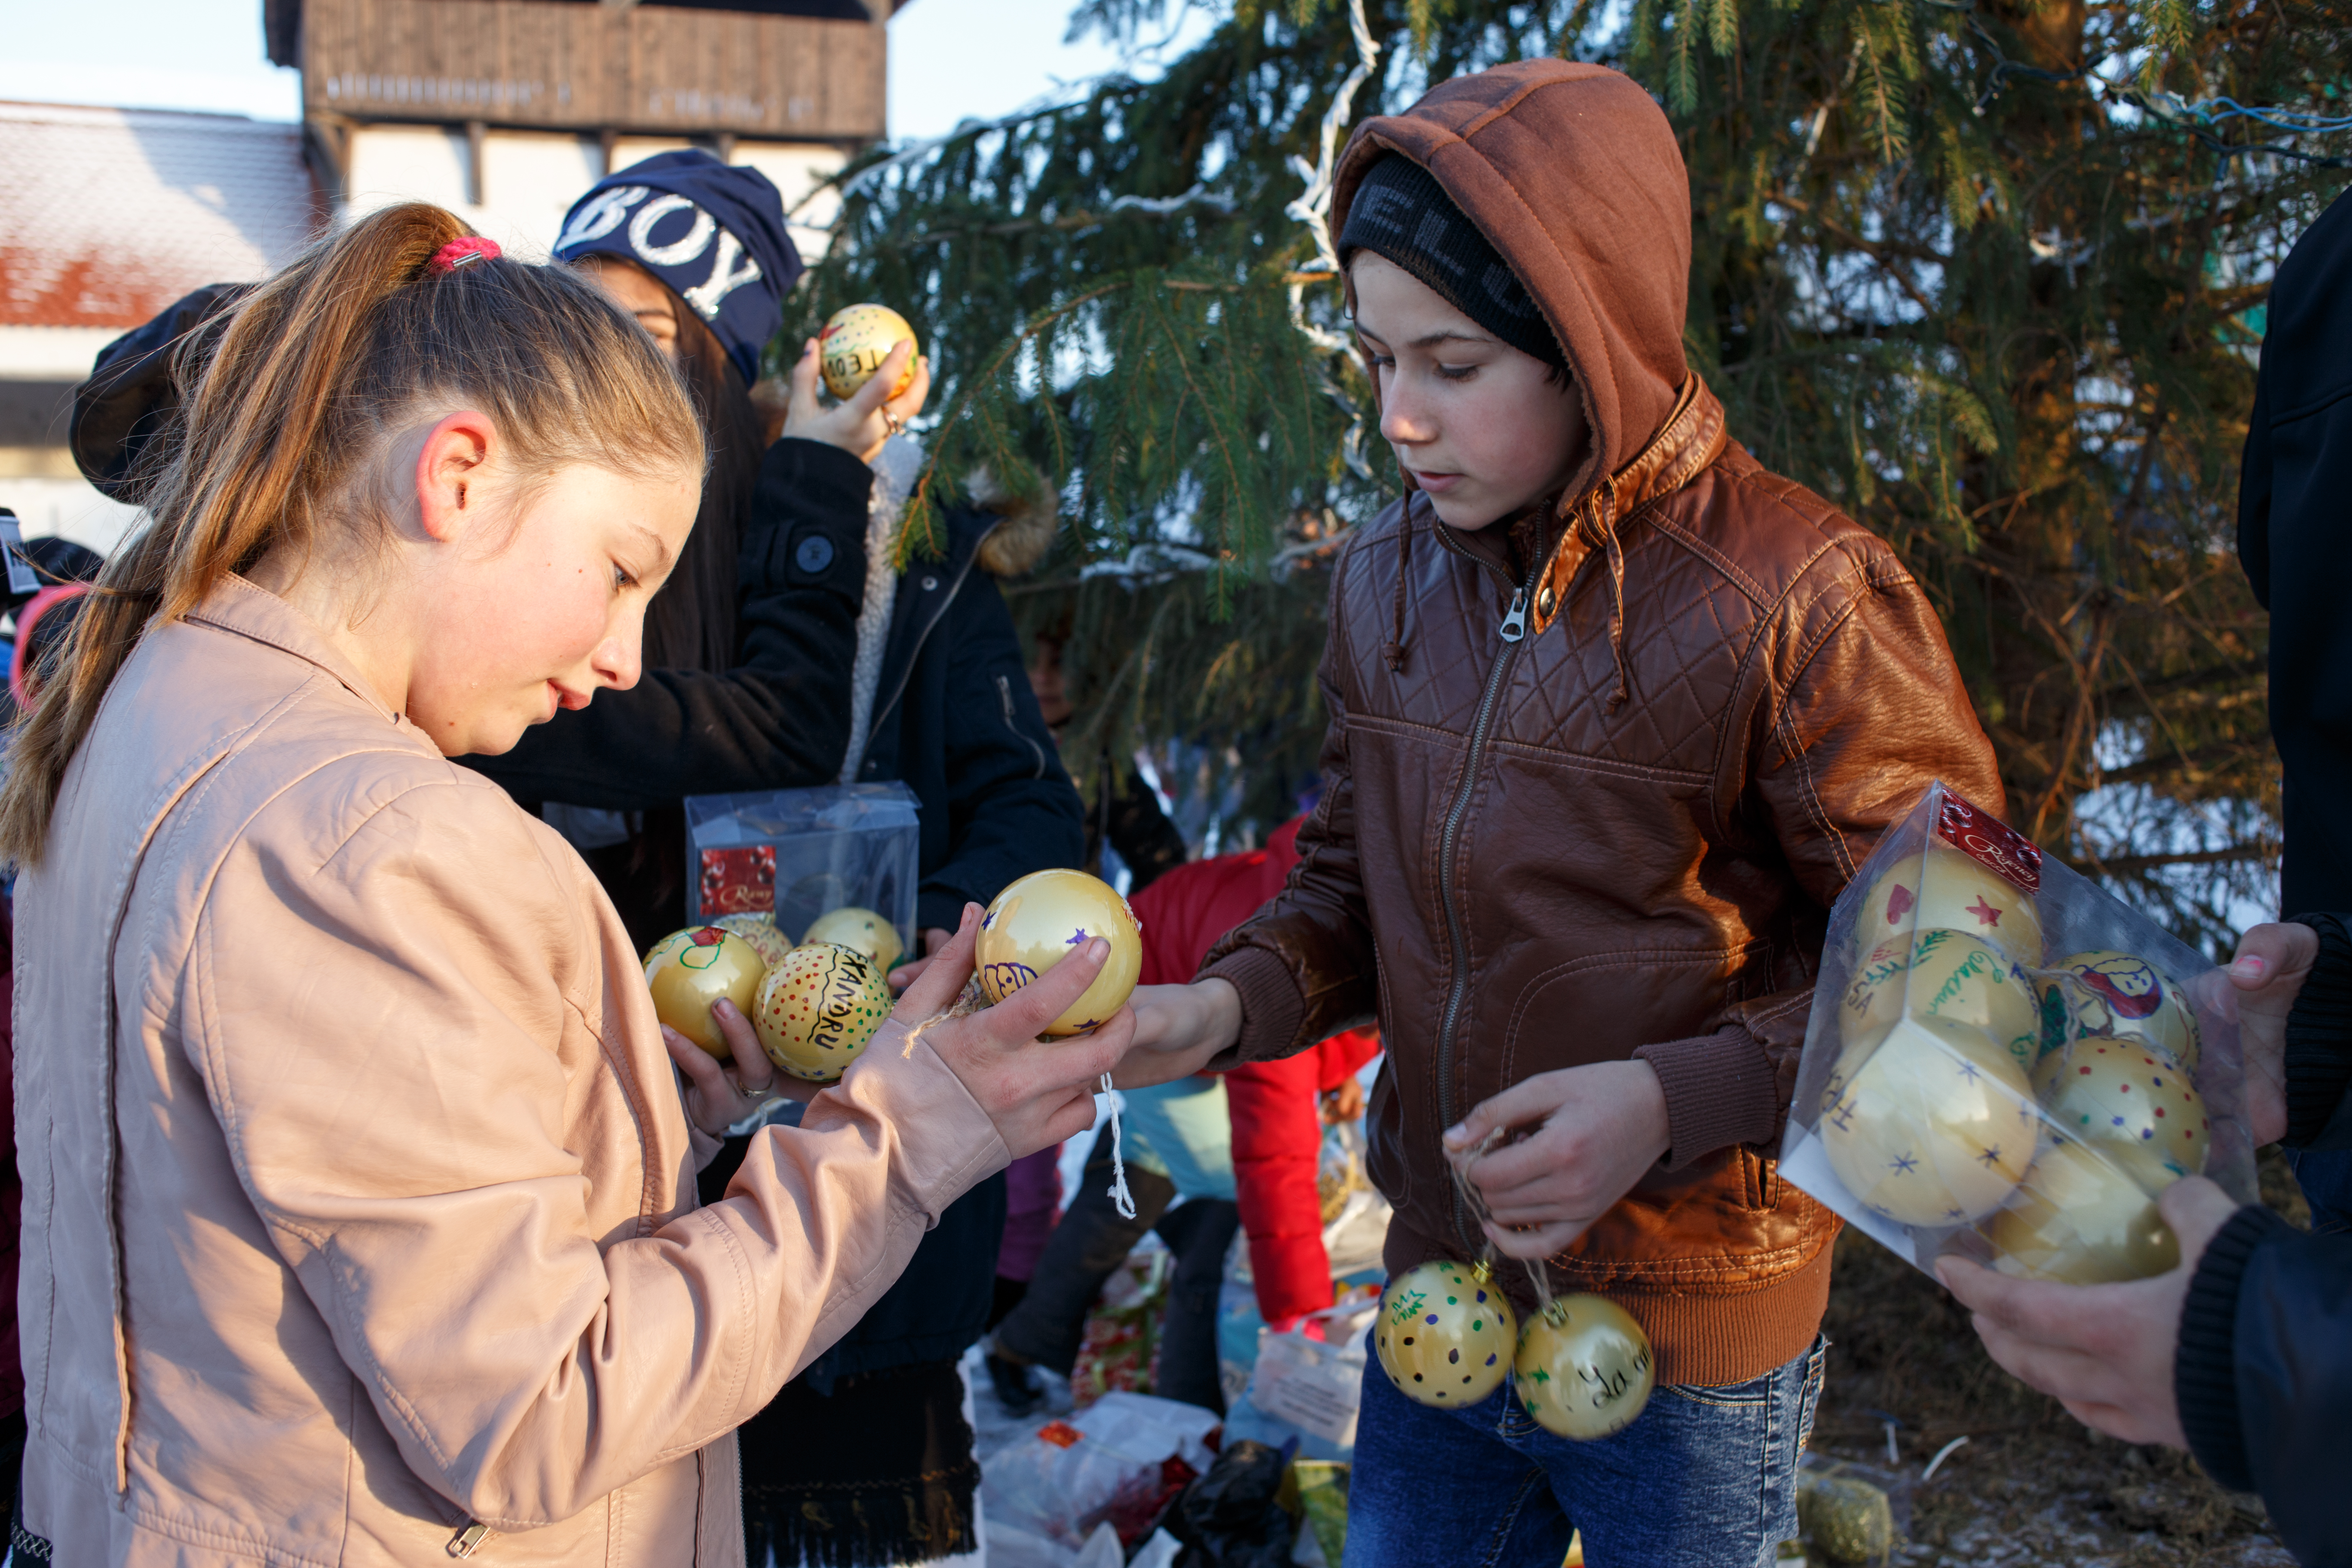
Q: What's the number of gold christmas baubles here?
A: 14